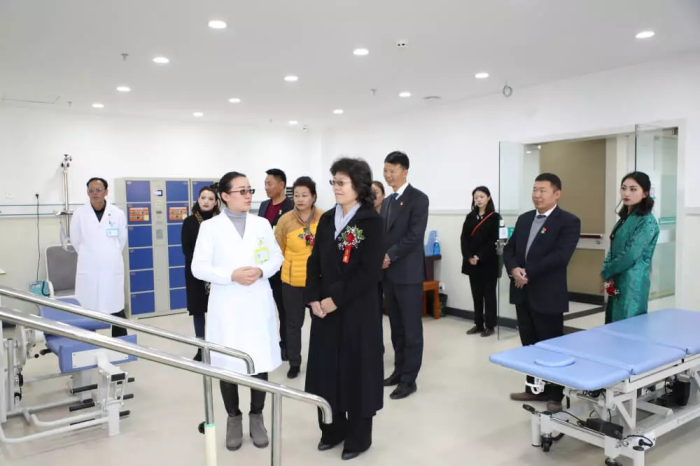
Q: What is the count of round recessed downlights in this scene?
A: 13